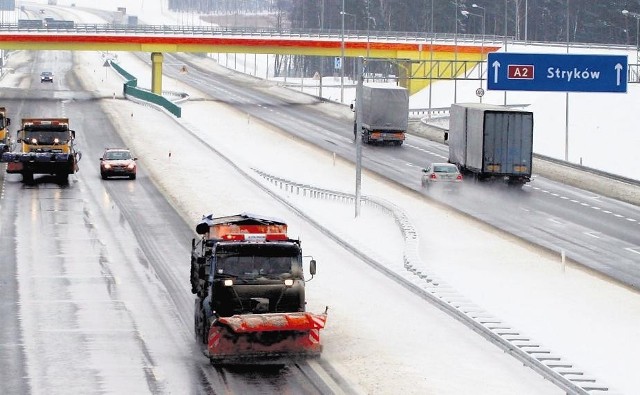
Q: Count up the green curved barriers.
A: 1